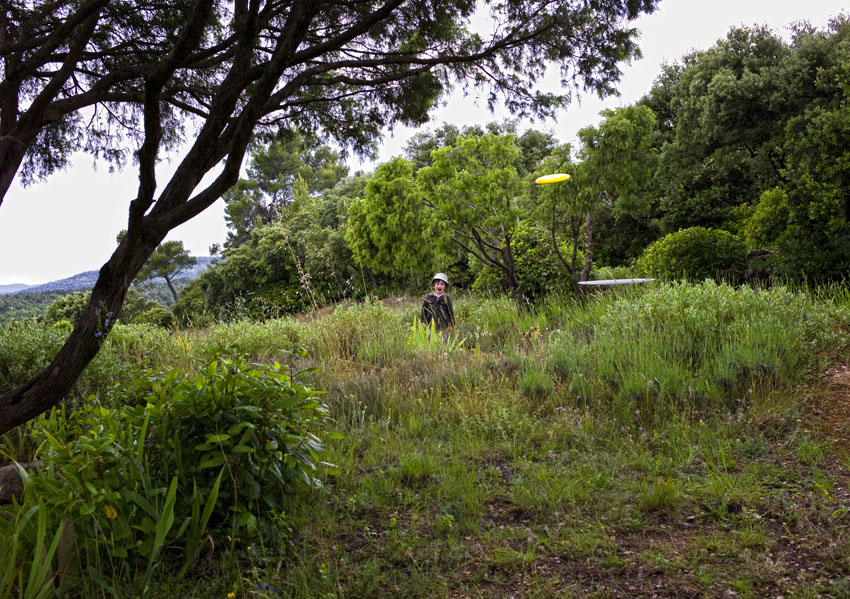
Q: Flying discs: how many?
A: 1